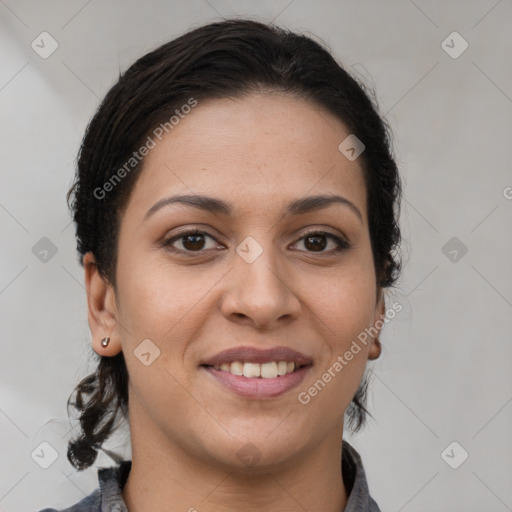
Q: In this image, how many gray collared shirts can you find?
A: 1